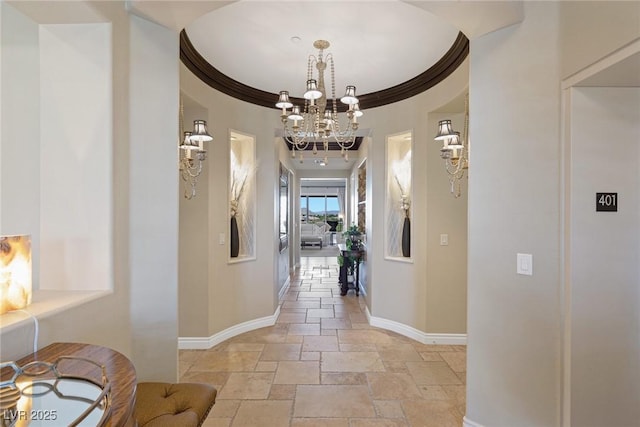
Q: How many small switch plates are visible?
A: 3